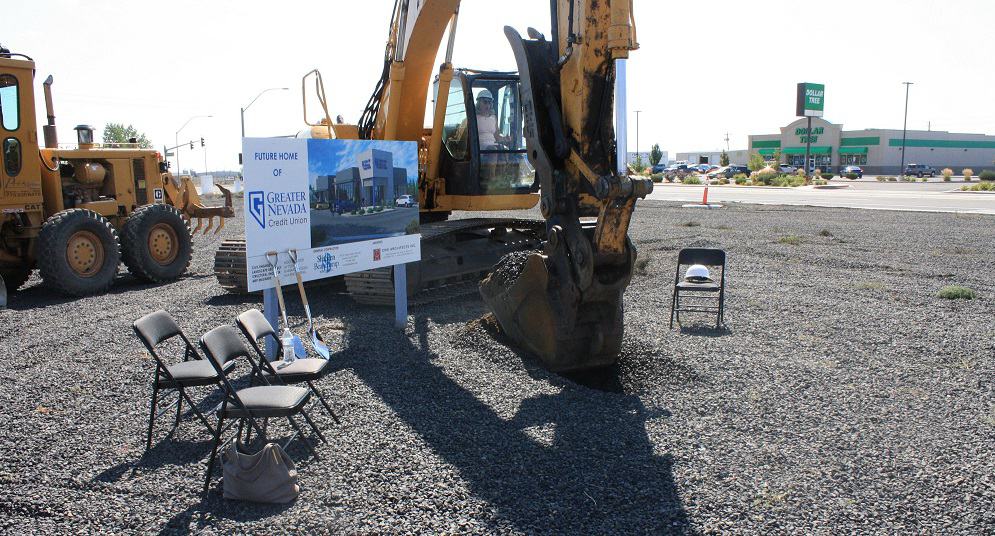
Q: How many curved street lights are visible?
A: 2